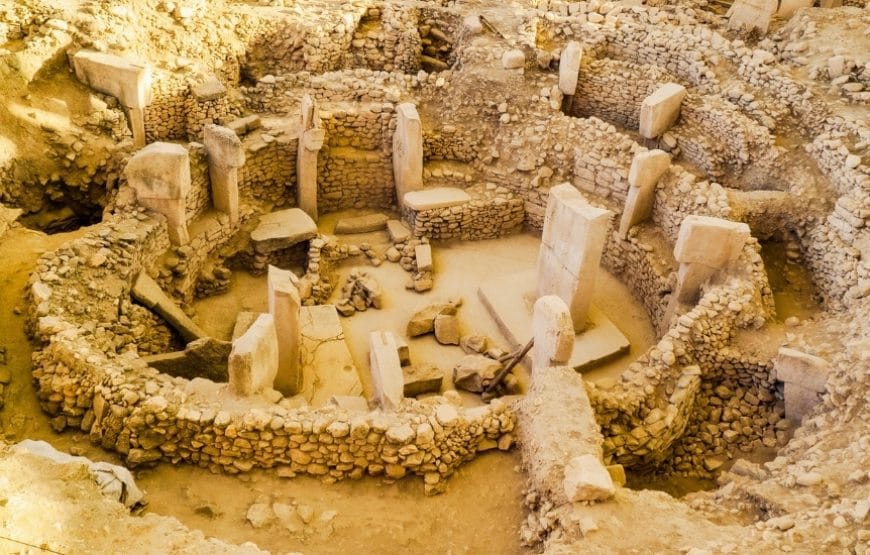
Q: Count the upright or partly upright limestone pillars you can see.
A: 15